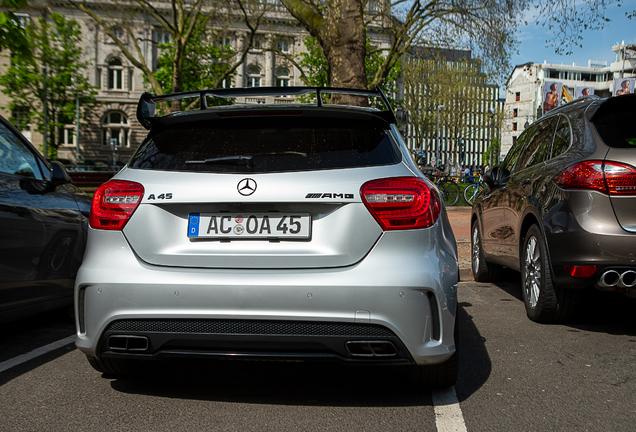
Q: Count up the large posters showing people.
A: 3